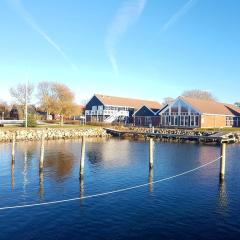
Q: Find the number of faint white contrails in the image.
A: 3